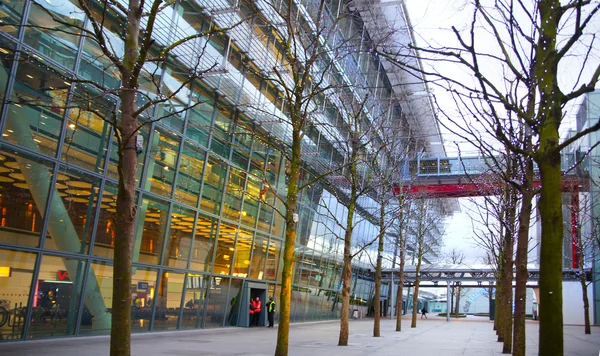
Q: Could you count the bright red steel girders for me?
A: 2